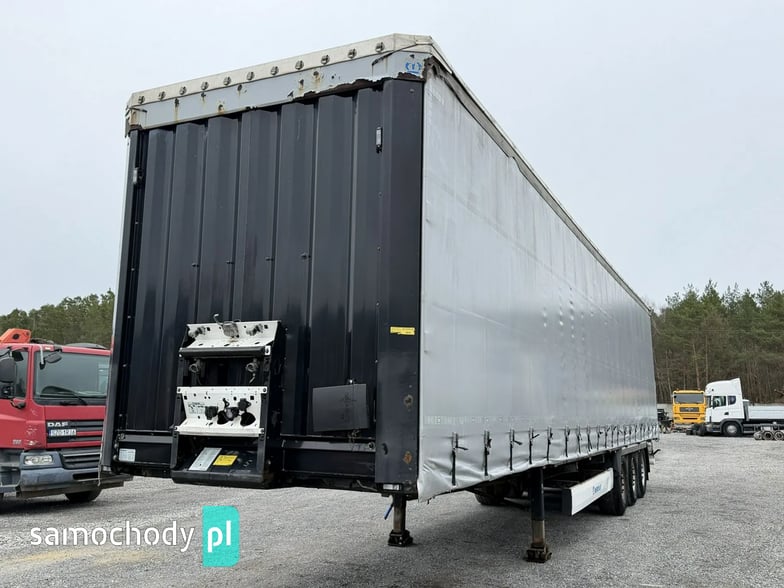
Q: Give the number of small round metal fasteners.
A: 11